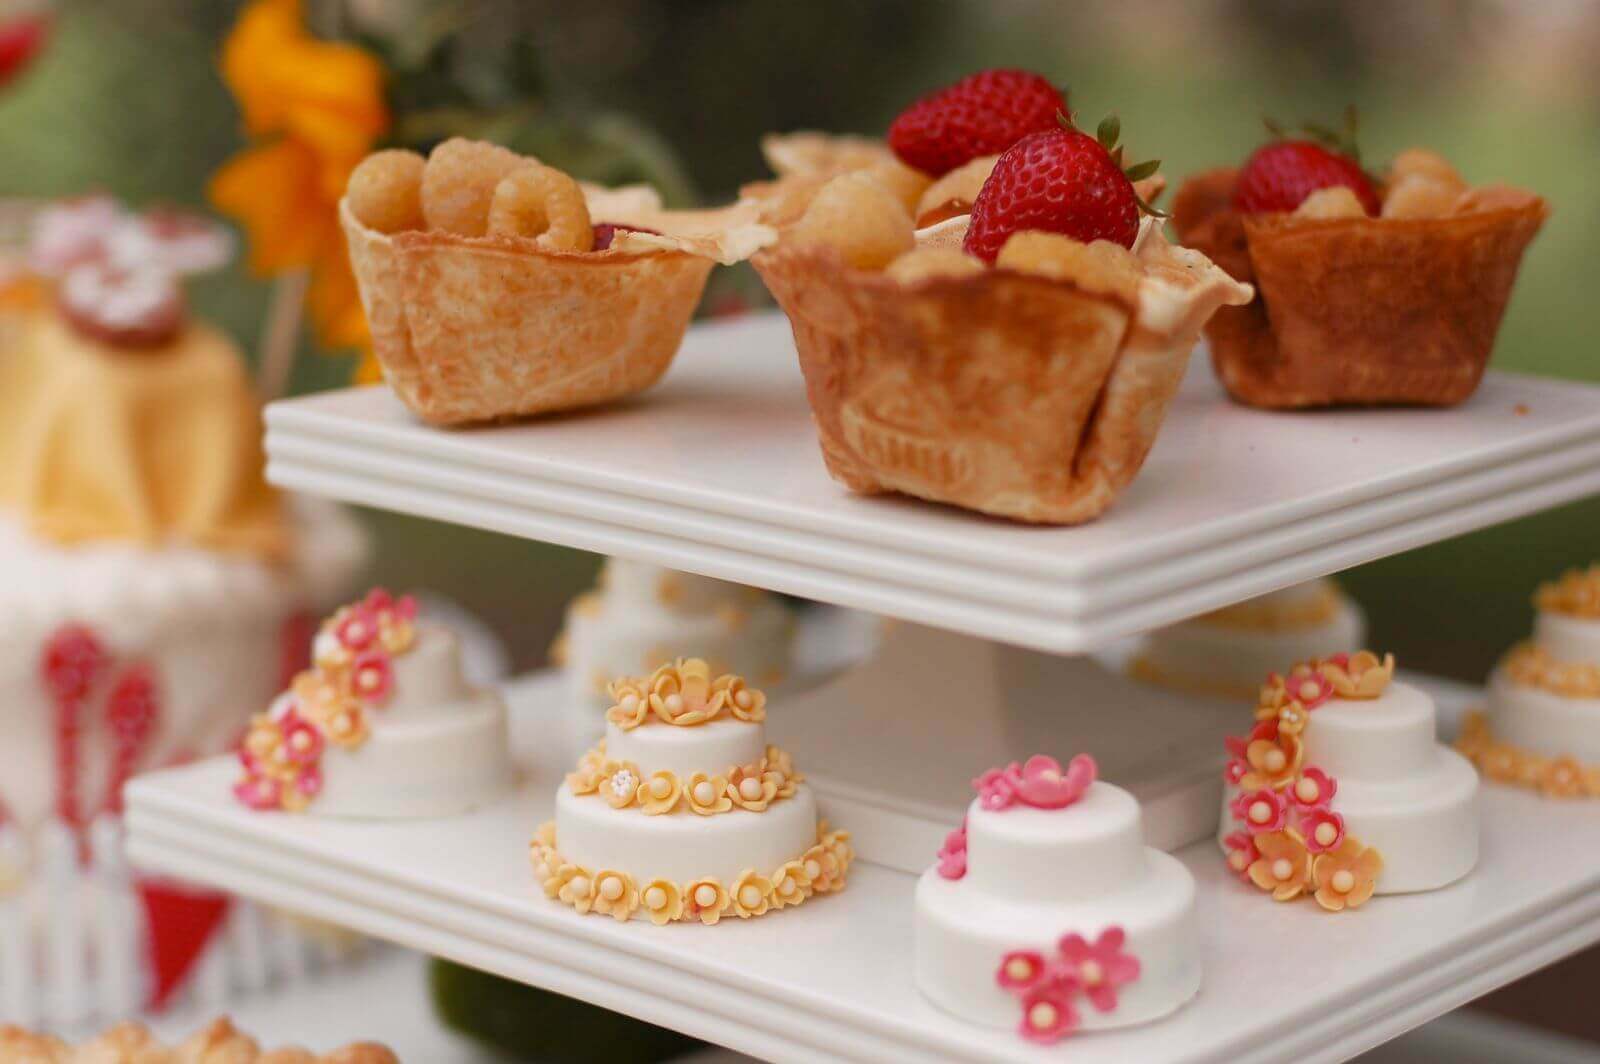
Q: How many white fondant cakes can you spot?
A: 7